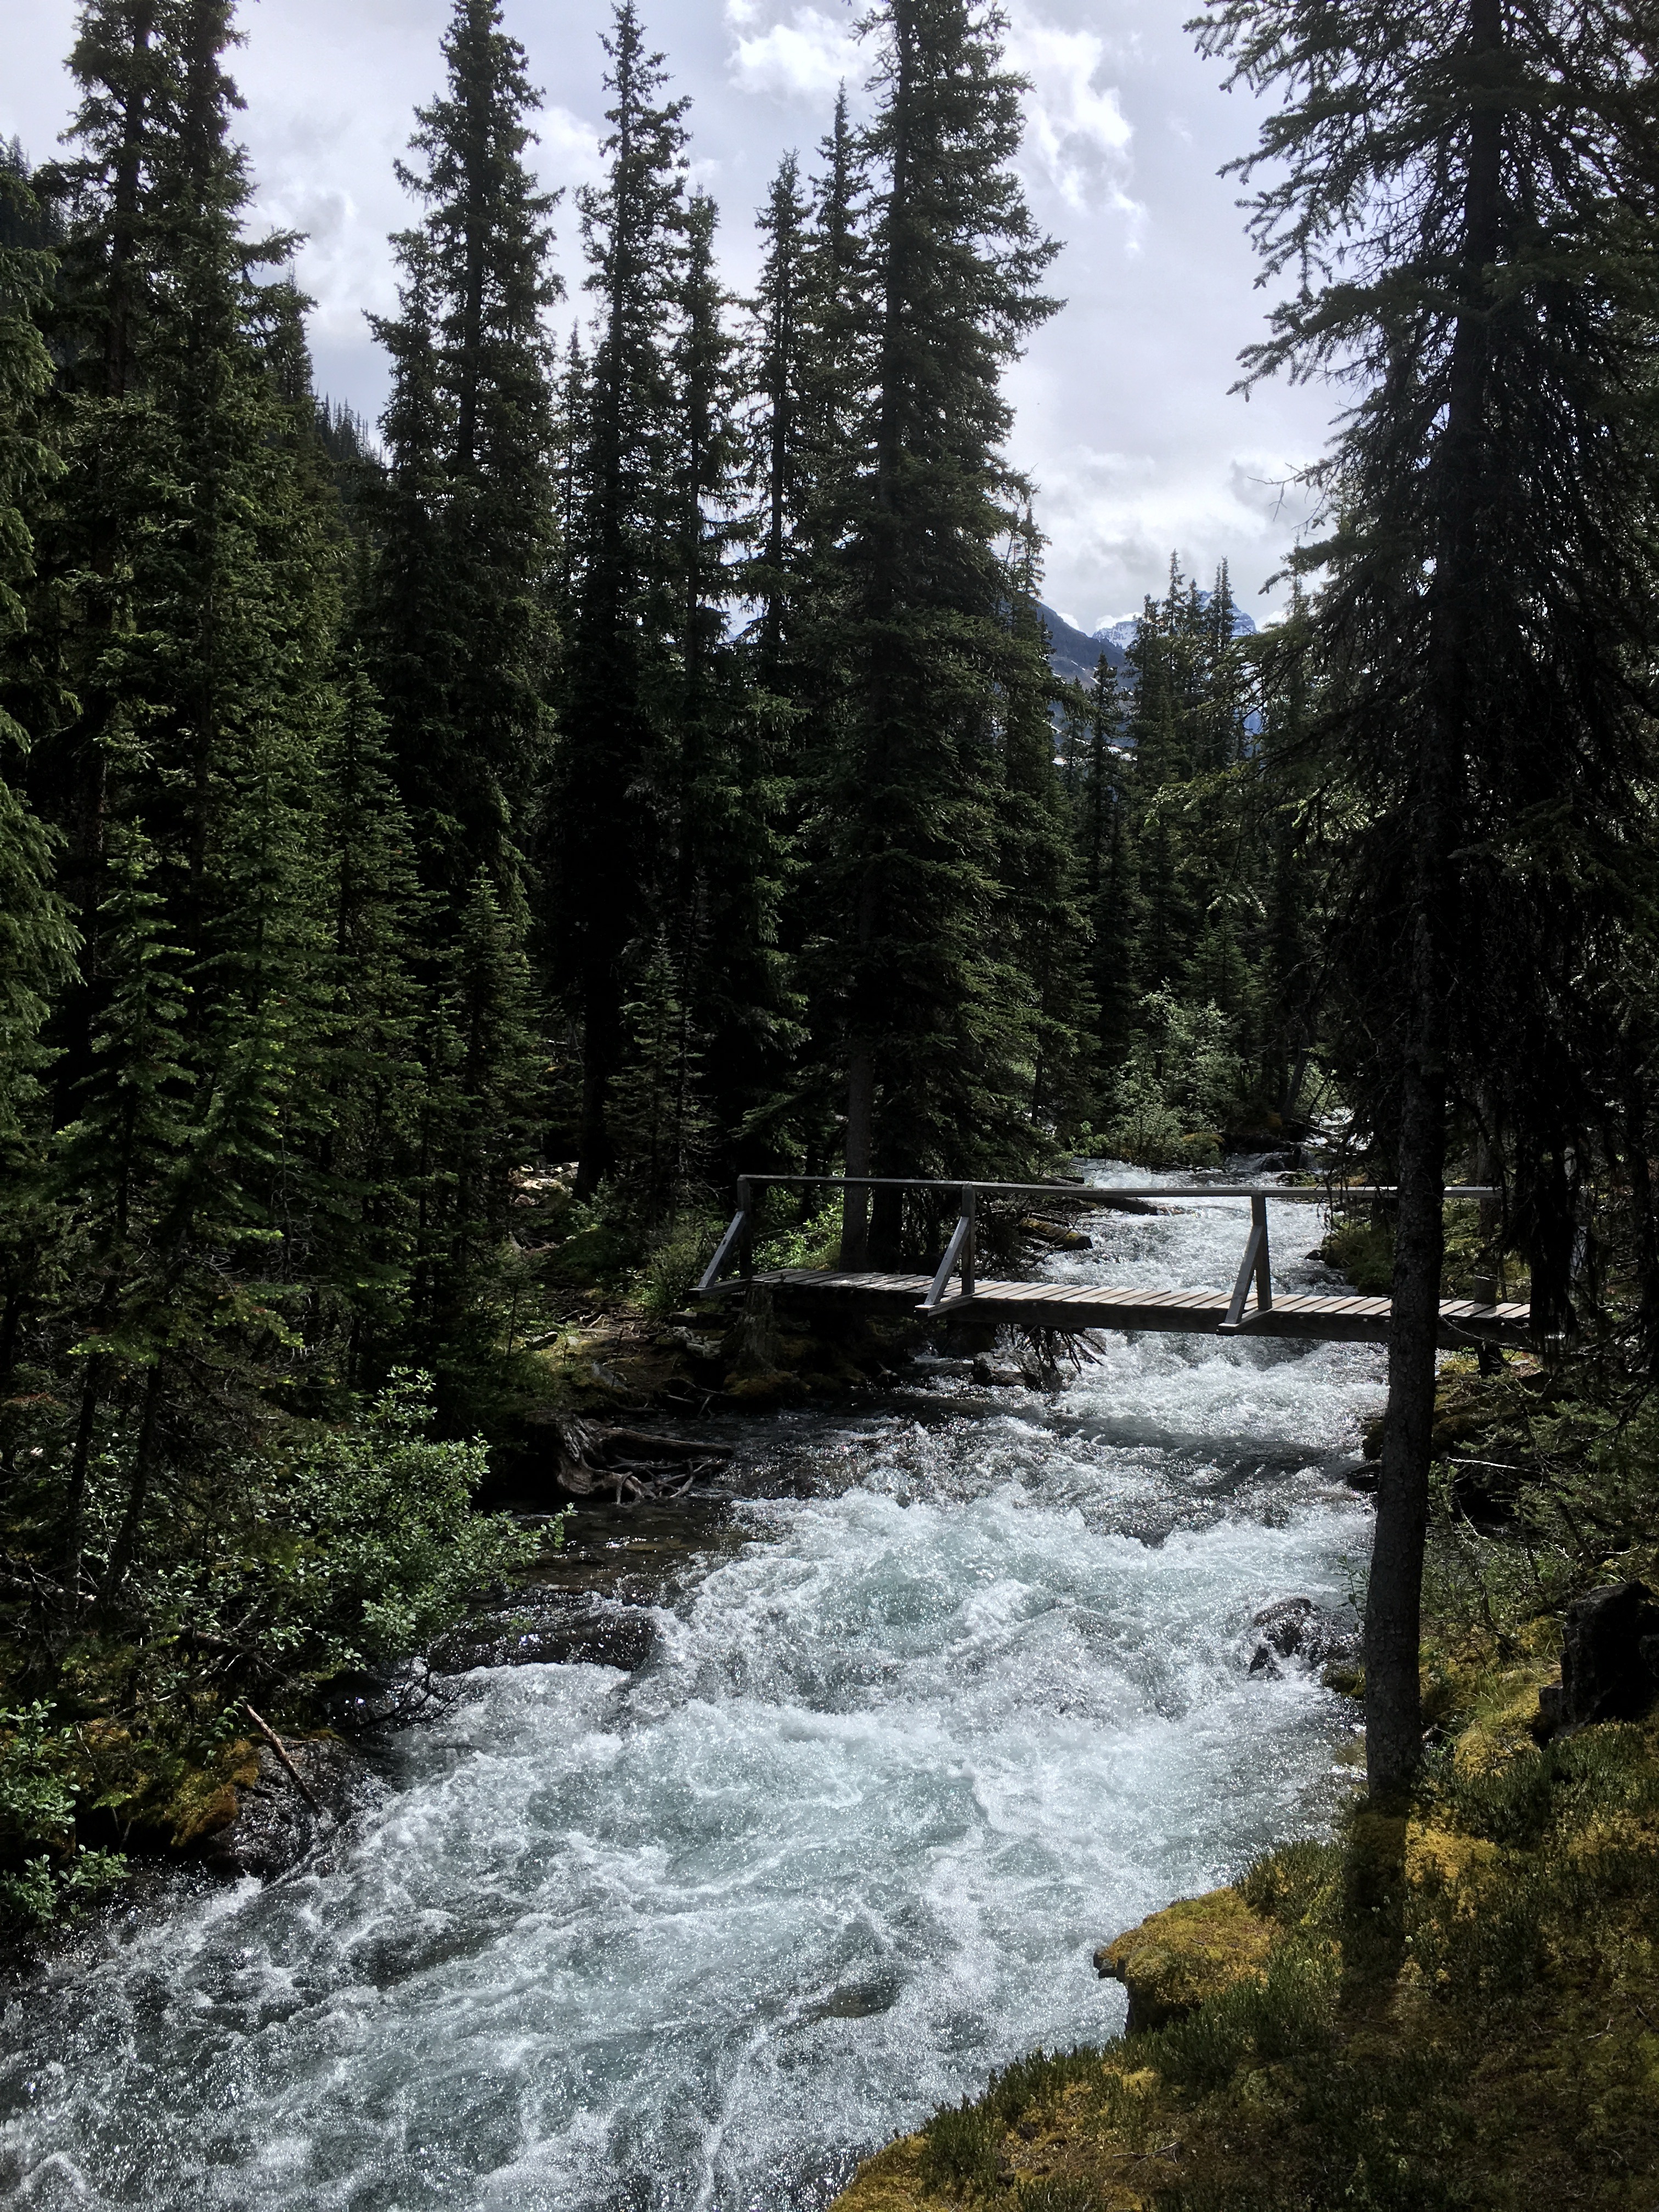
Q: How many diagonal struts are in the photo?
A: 3